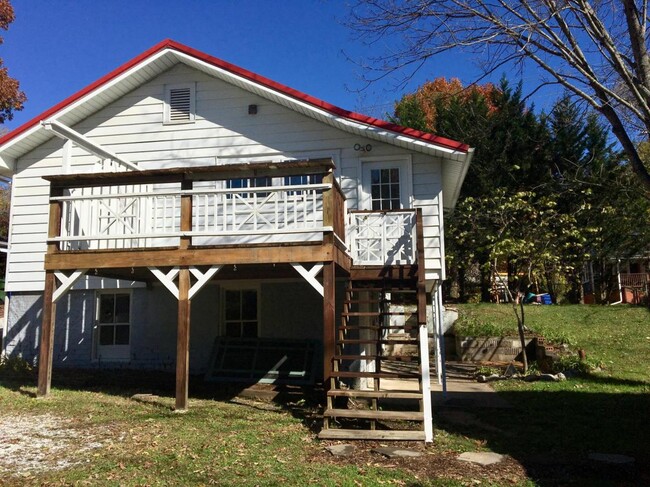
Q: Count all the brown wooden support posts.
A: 3